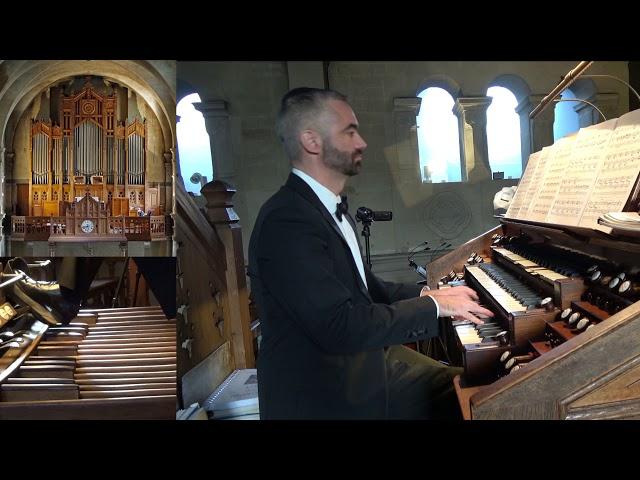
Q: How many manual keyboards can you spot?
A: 3